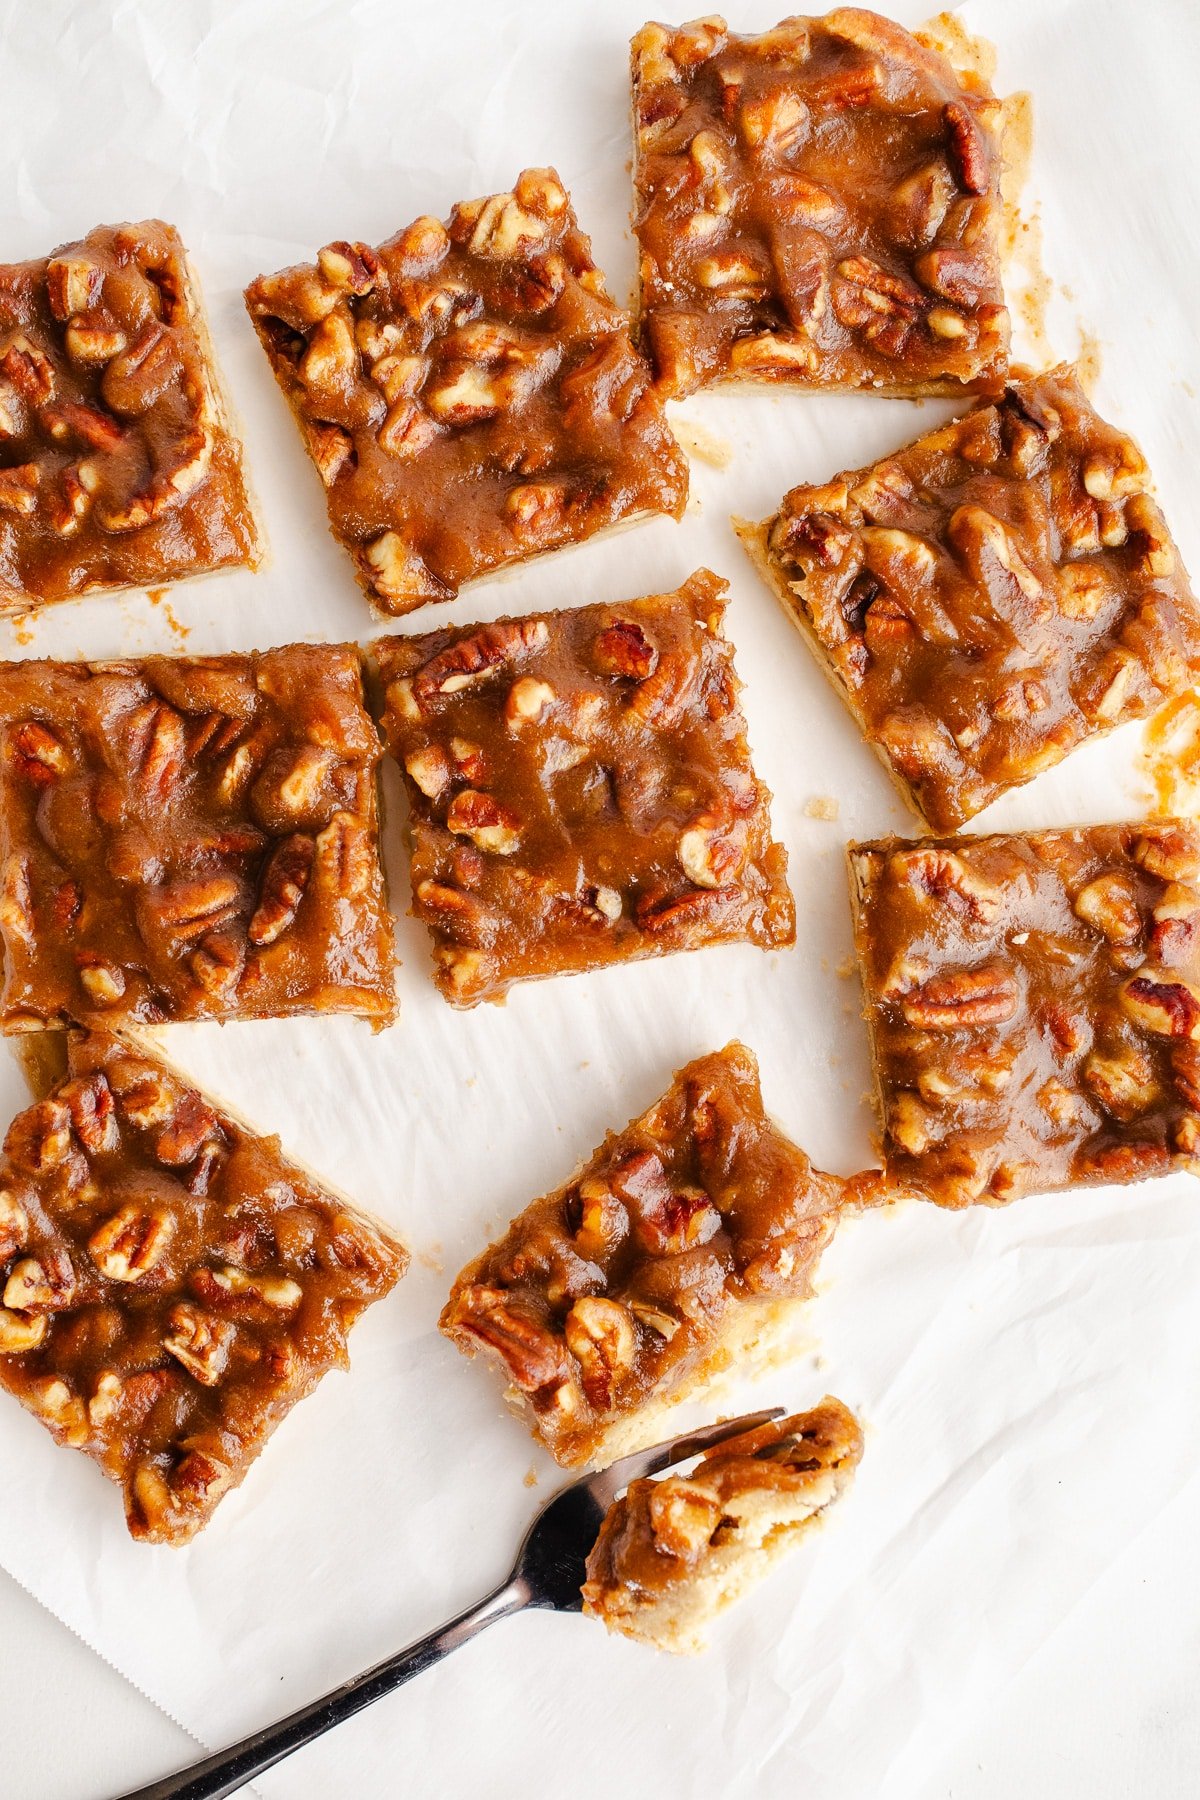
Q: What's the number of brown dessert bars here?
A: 9